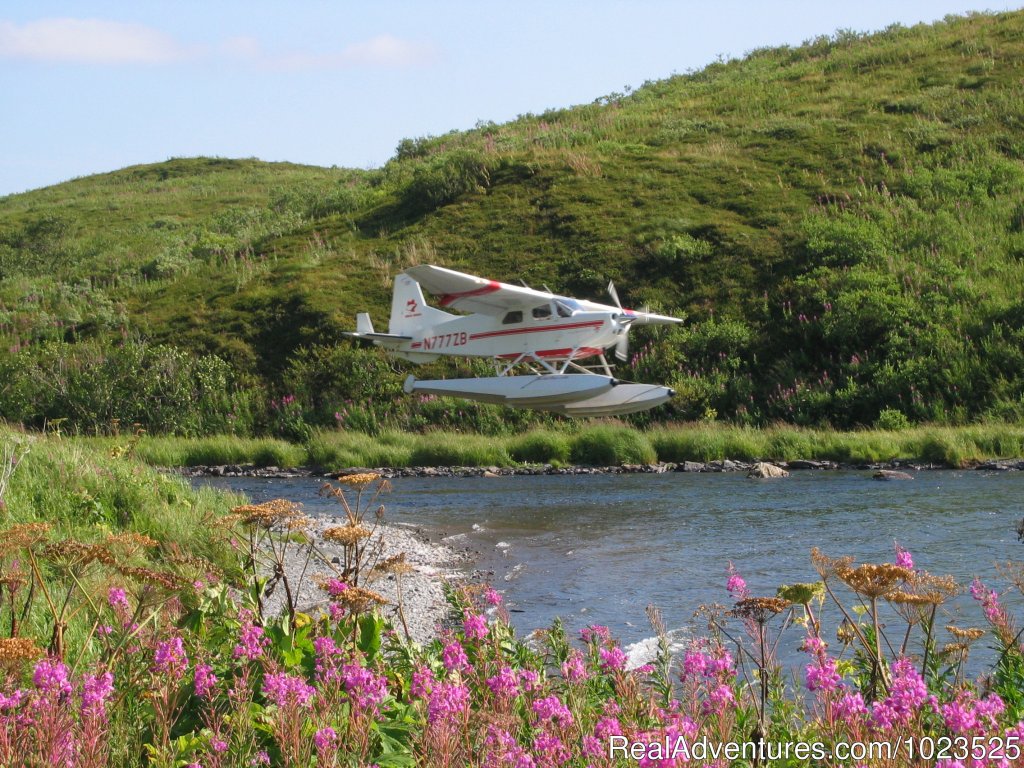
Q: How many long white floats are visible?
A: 2